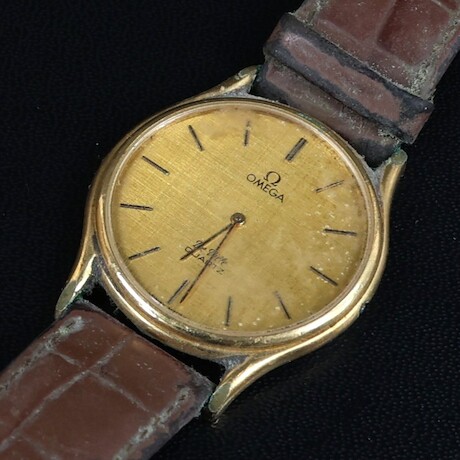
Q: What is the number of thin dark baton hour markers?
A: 12